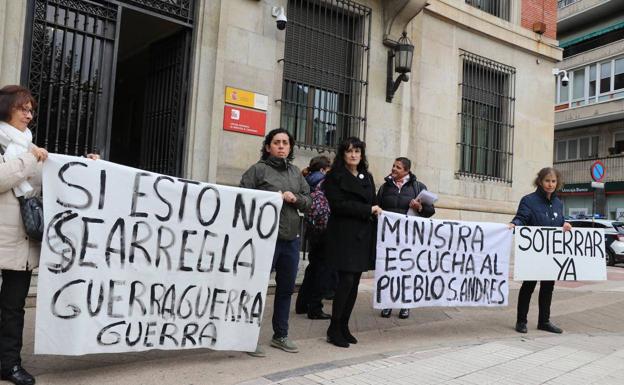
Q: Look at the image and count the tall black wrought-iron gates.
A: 2